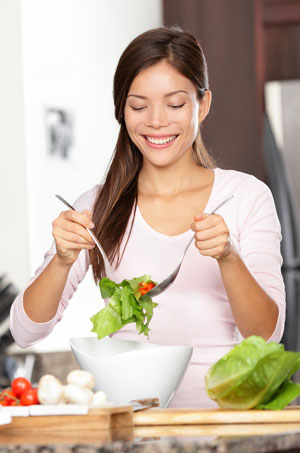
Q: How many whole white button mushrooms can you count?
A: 4